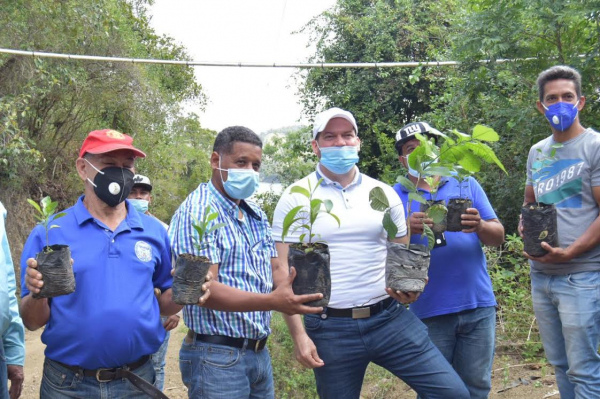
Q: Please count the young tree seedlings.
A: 7